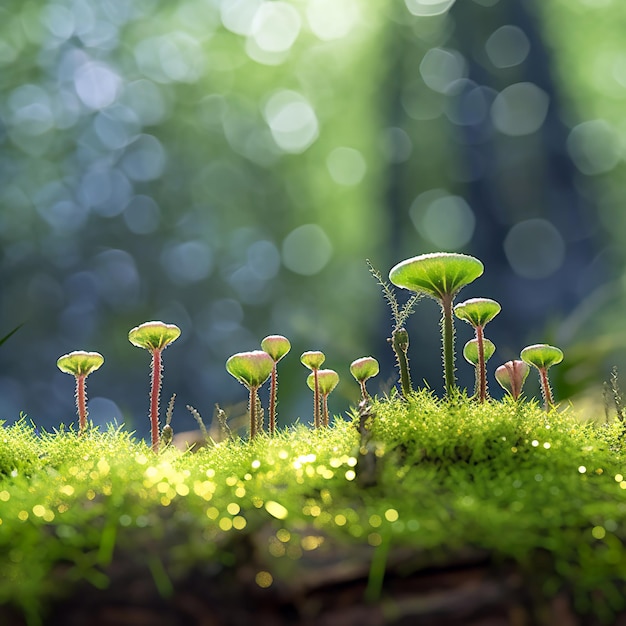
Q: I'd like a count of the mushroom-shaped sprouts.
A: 12